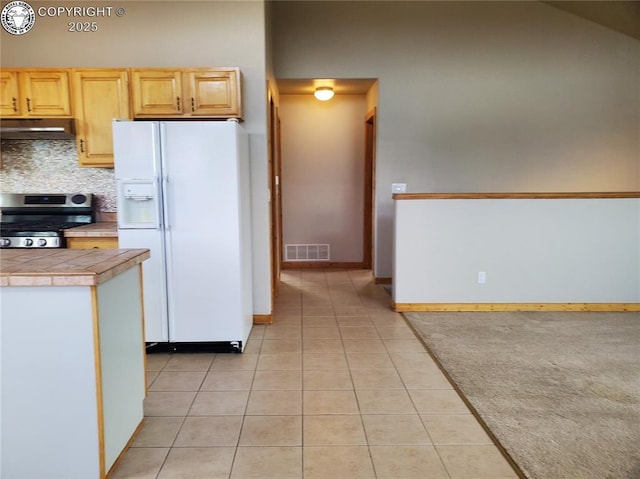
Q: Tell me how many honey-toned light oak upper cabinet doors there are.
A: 5